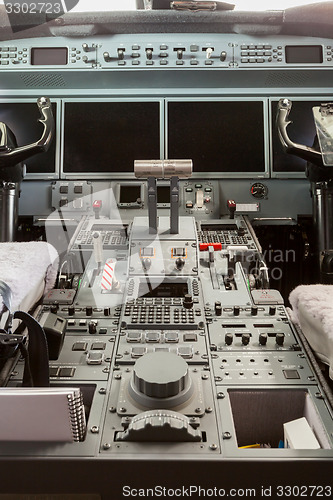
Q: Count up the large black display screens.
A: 4